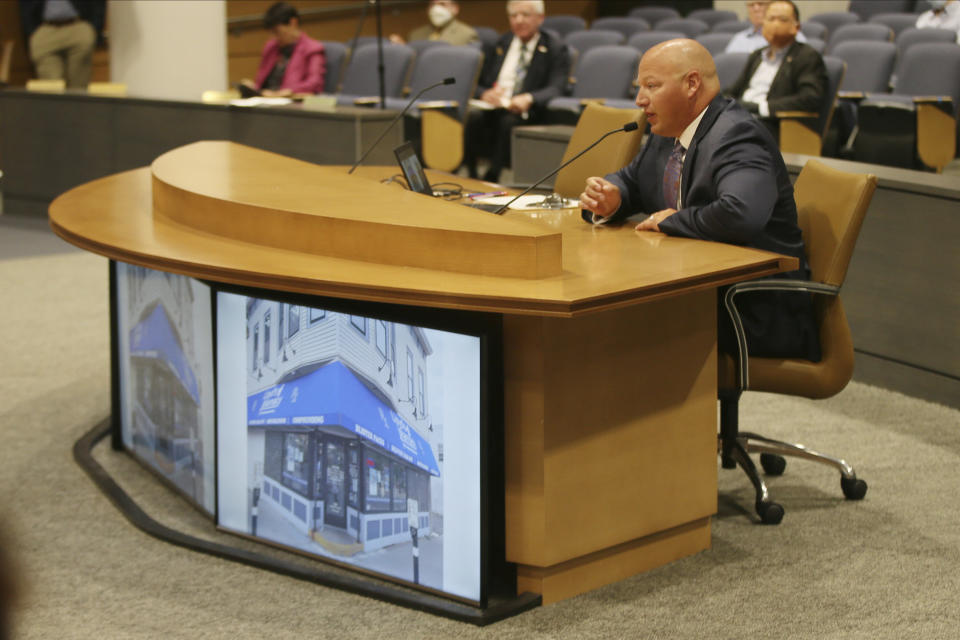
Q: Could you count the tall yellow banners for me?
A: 0